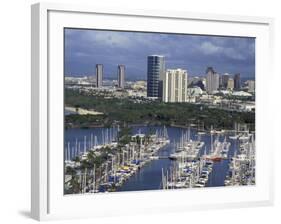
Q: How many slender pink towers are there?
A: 2